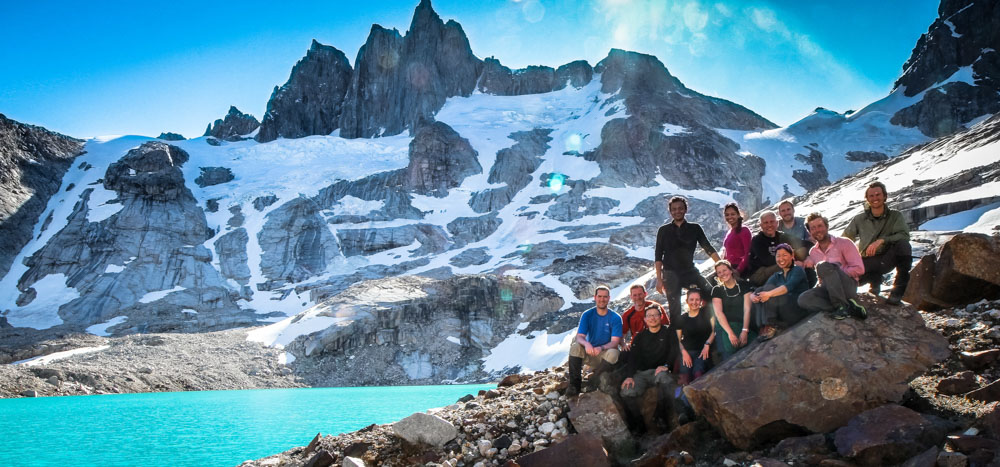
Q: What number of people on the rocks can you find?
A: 12